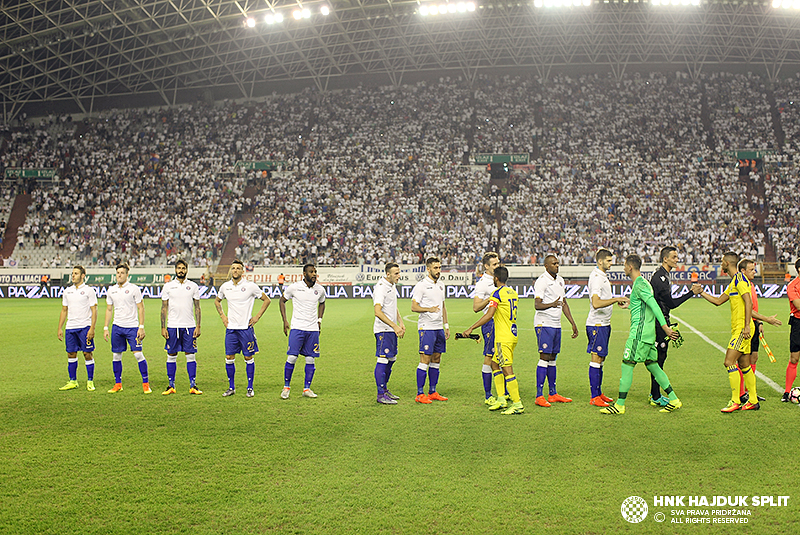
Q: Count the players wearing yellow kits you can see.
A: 2